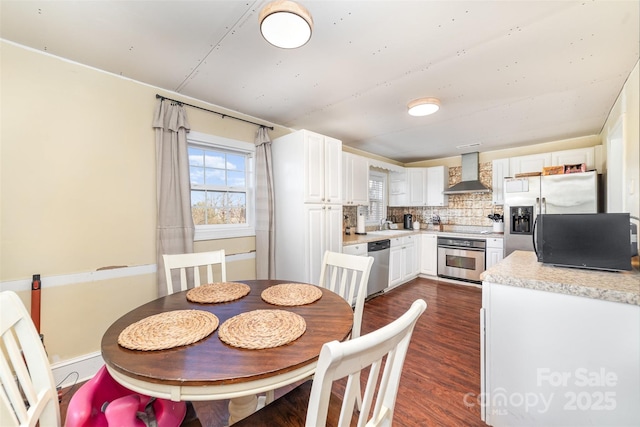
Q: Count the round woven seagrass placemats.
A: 4